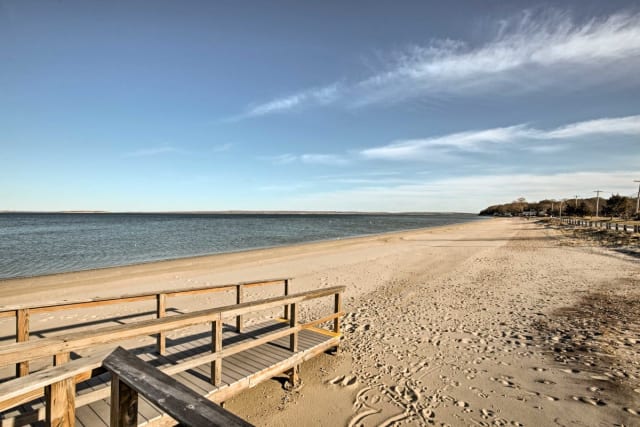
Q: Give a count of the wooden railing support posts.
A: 10